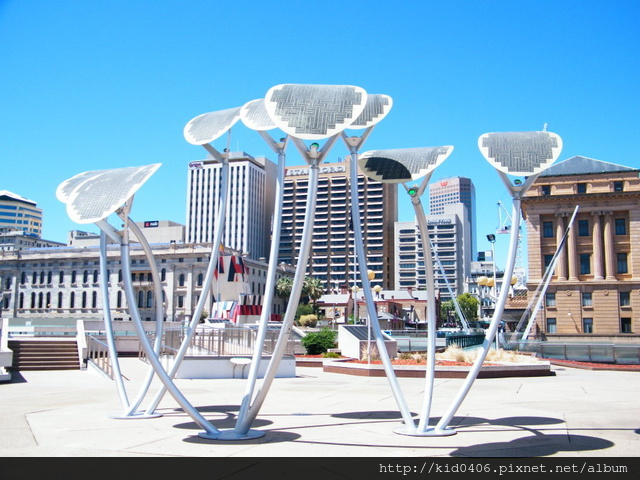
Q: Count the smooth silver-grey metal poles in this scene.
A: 9